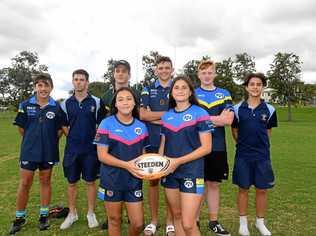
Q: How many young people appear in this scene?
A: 8